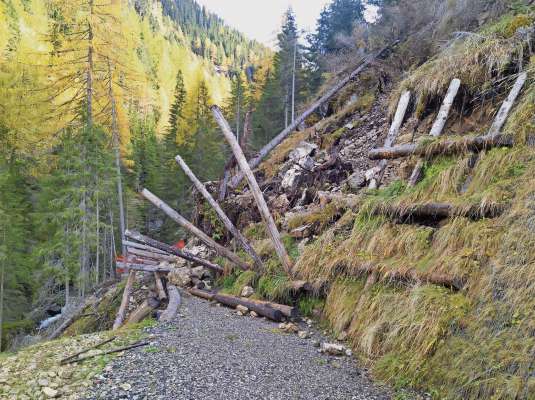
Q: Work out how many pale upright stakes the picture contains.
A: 3